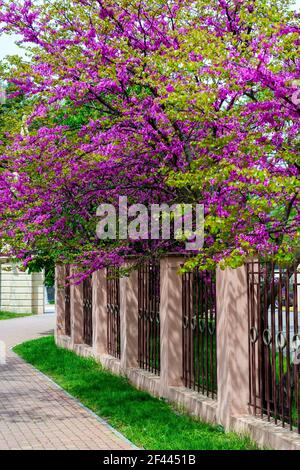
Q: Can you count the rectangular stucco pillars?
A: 6